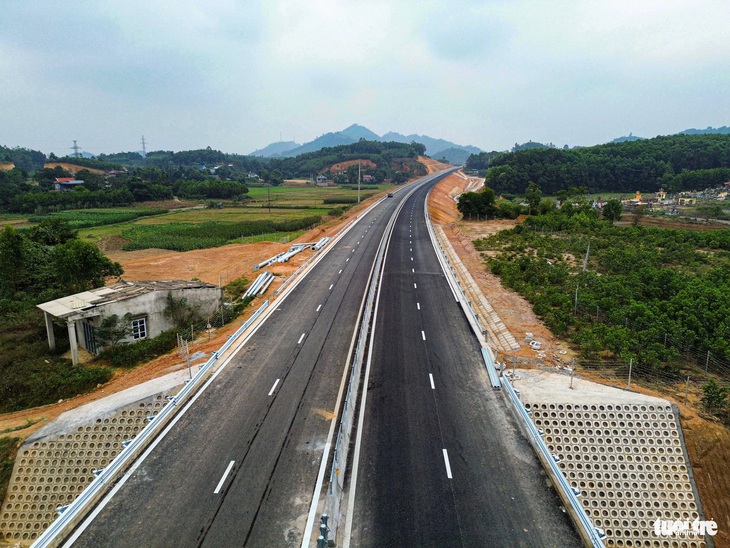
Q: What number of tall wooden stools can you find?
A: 0